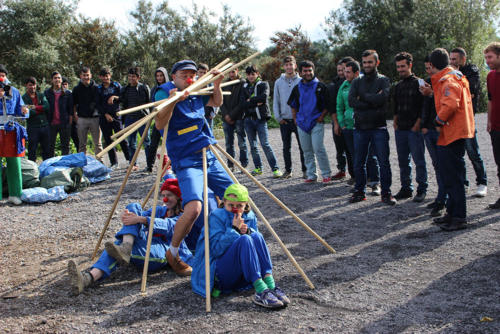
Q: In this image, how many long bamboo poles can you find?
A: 11